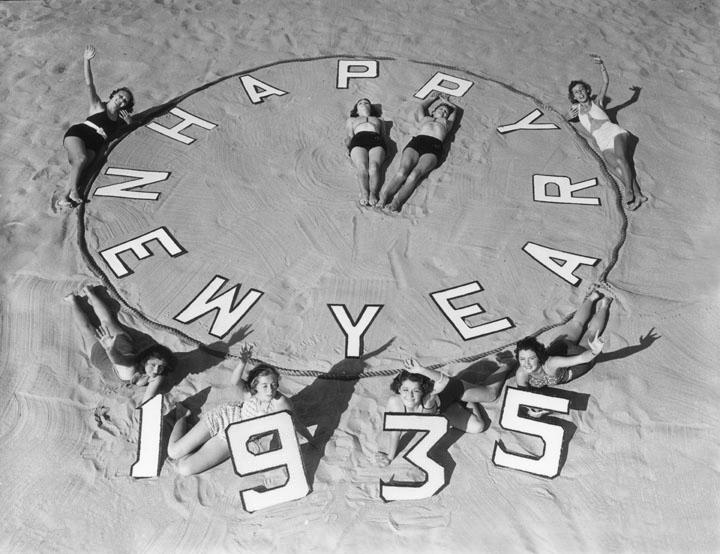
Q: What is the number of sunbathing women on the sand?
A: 8